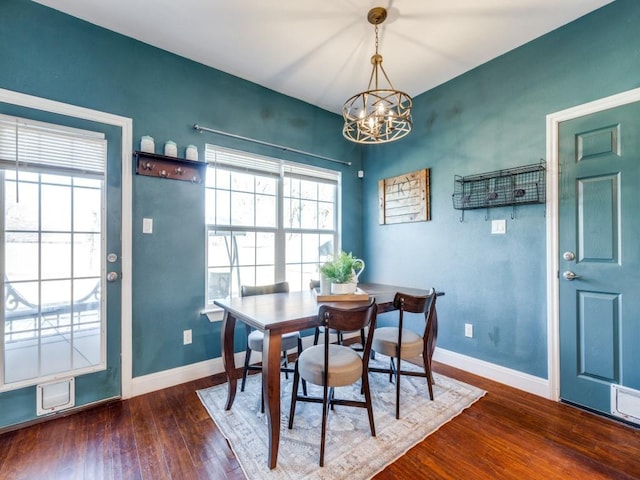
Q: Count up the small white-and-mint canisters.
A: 3